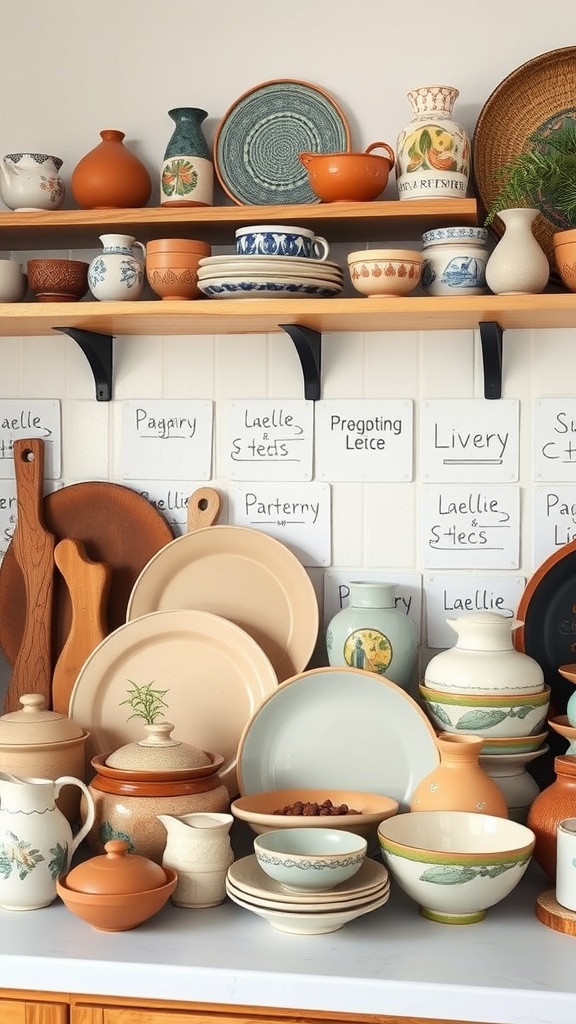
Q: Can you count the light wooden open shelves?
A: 2